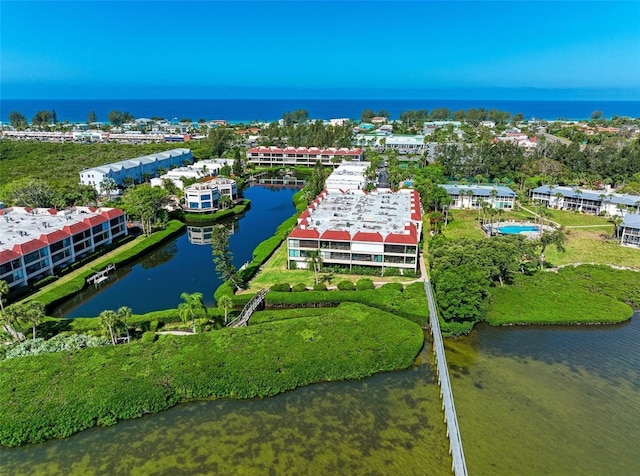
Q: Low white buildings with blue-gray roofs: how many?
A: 3